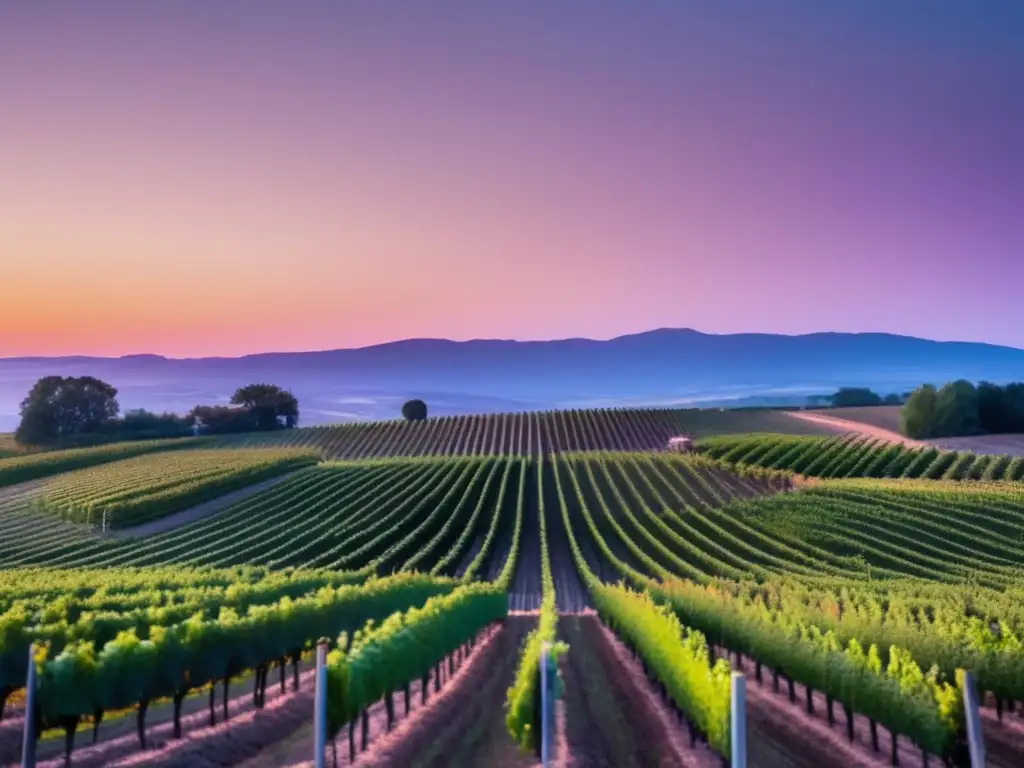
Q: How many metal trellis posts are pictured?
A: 5